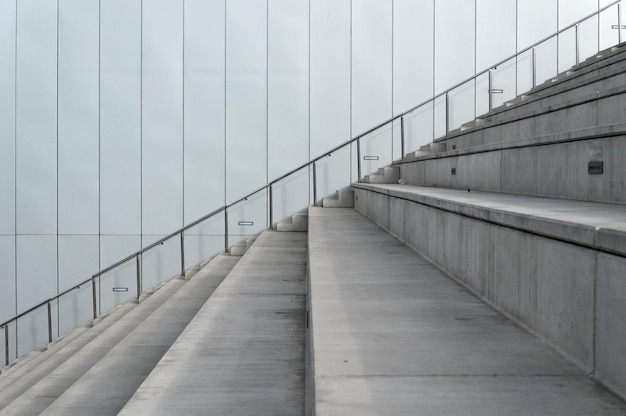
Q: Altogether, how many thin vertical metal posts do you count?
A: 15